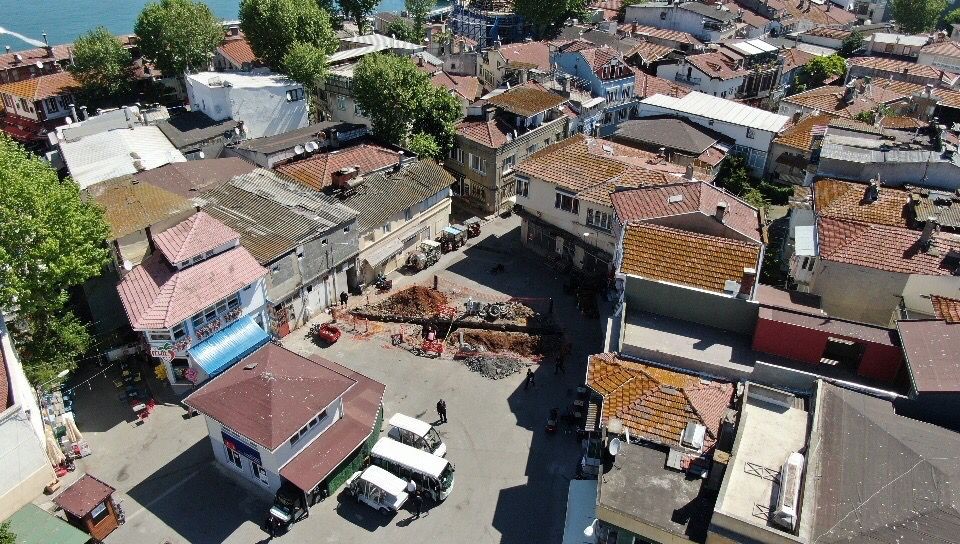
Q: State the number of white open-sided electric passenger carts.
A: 3